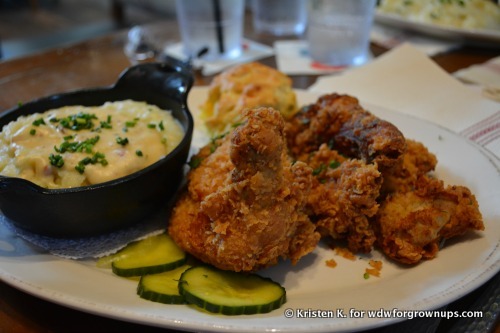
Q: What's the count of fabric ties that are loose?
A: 0